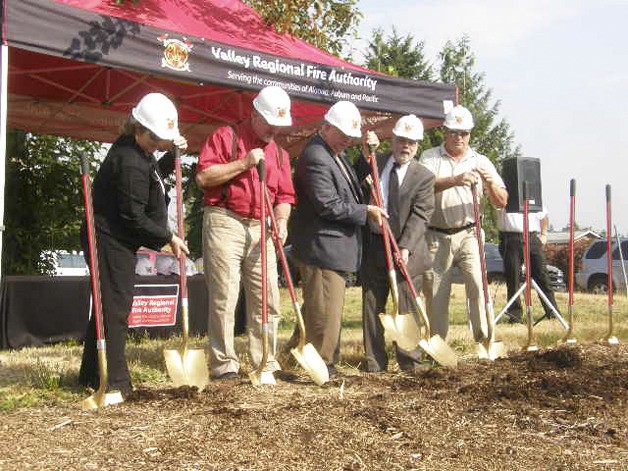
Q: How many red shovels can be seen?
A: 10